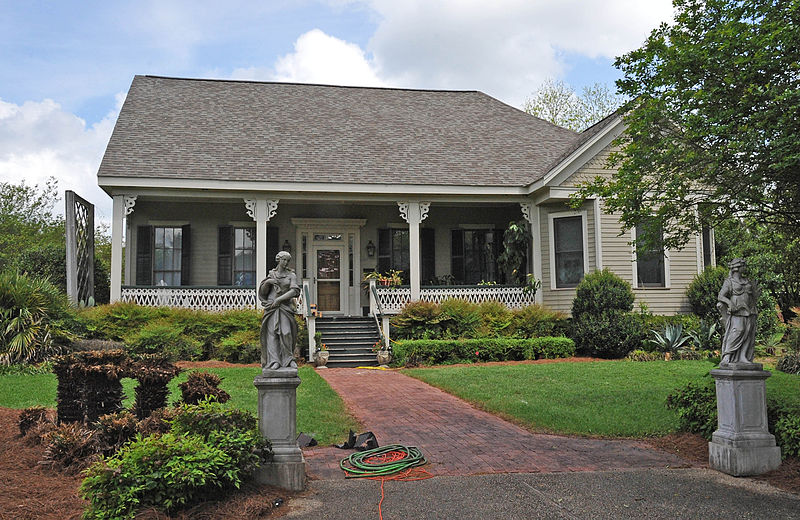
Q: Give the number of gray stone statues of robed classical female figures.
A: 2